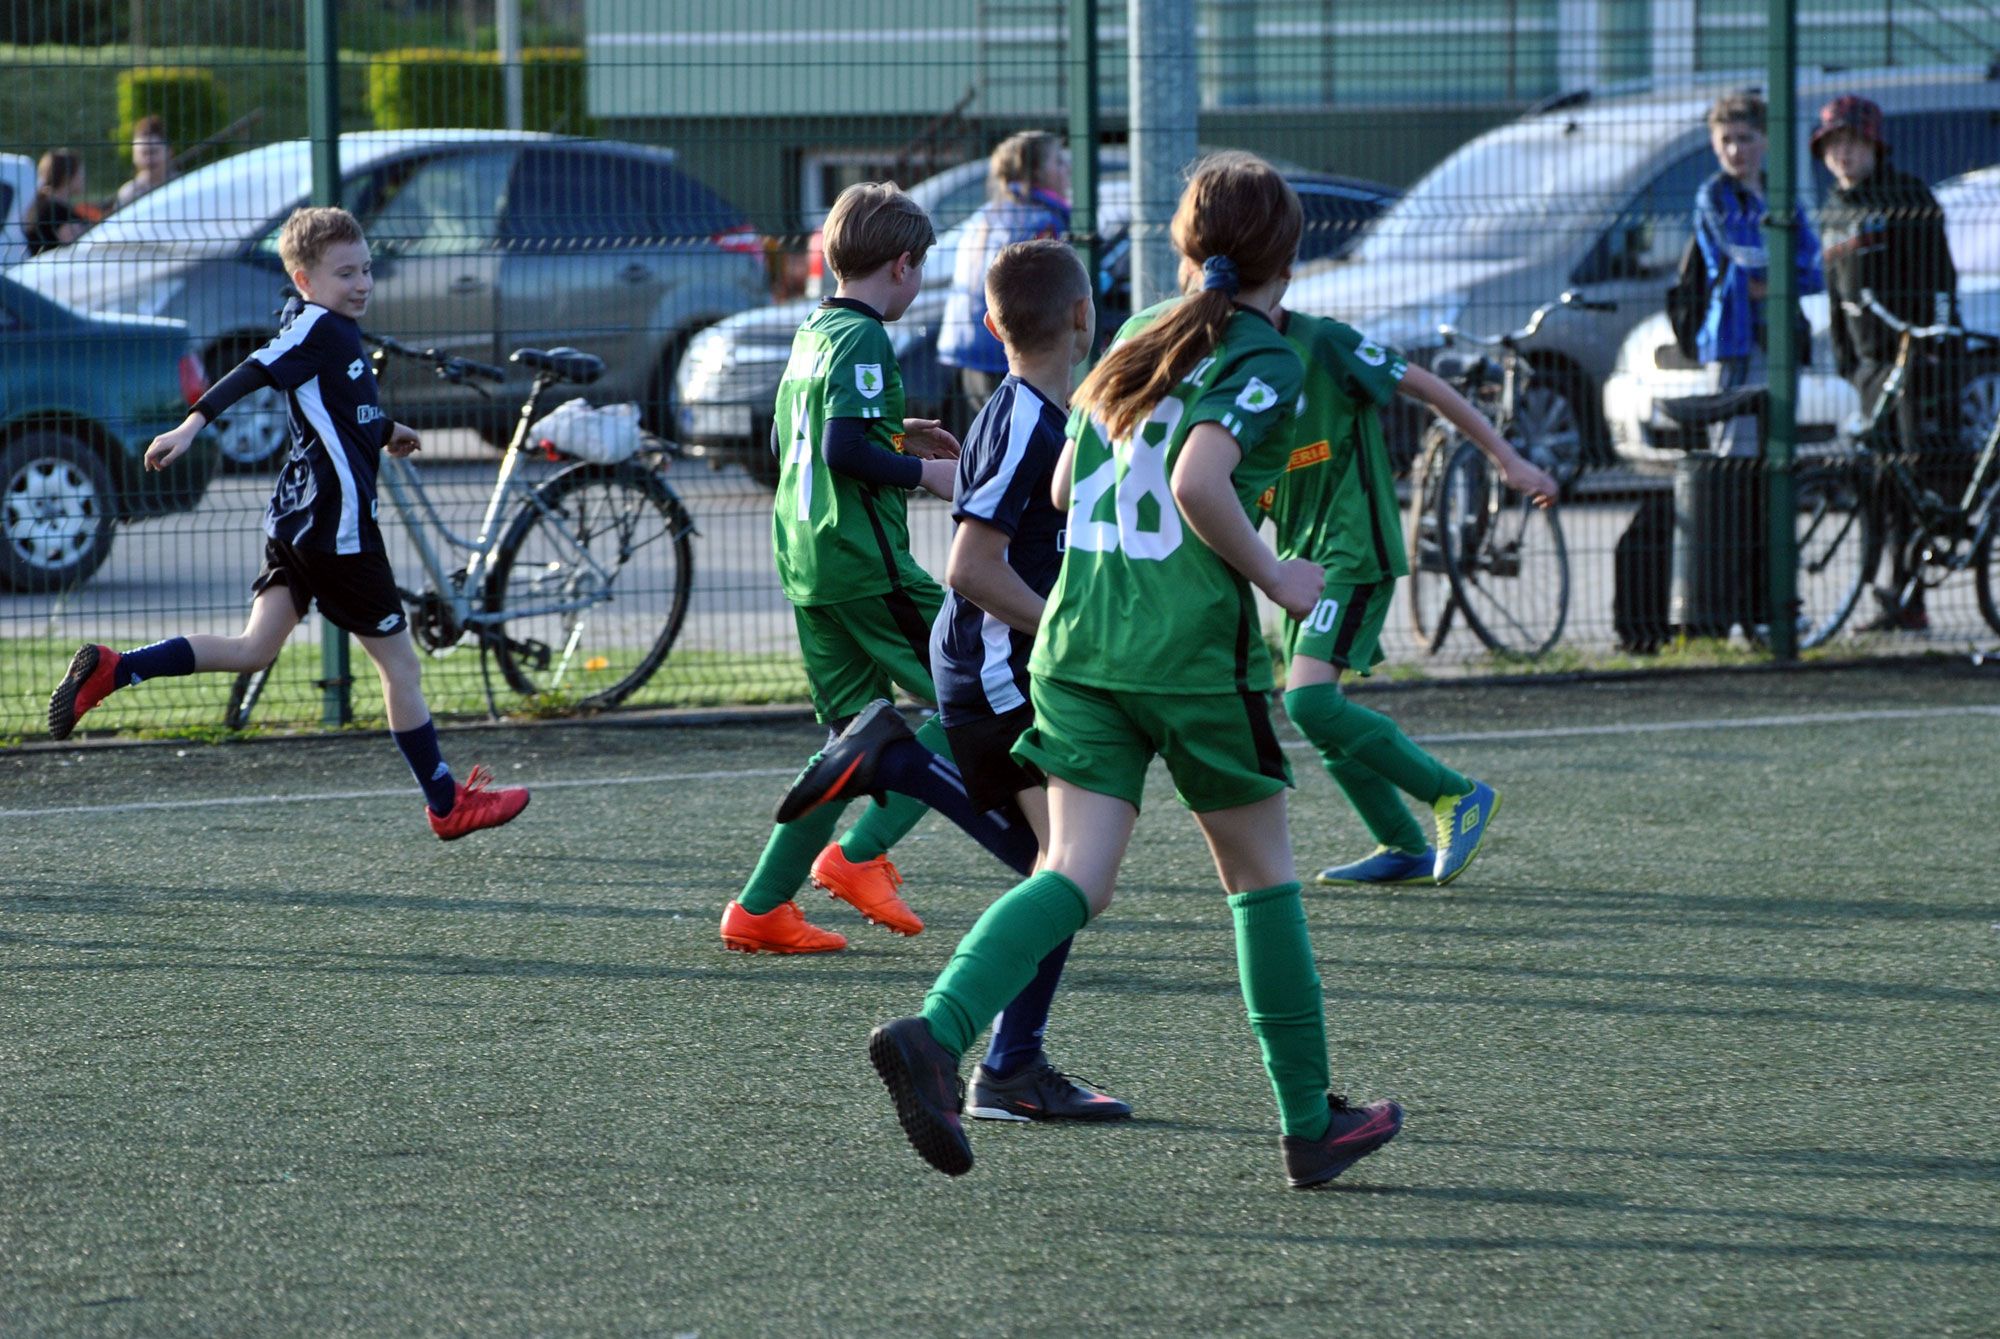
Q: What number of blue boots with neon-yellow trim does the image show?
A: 2